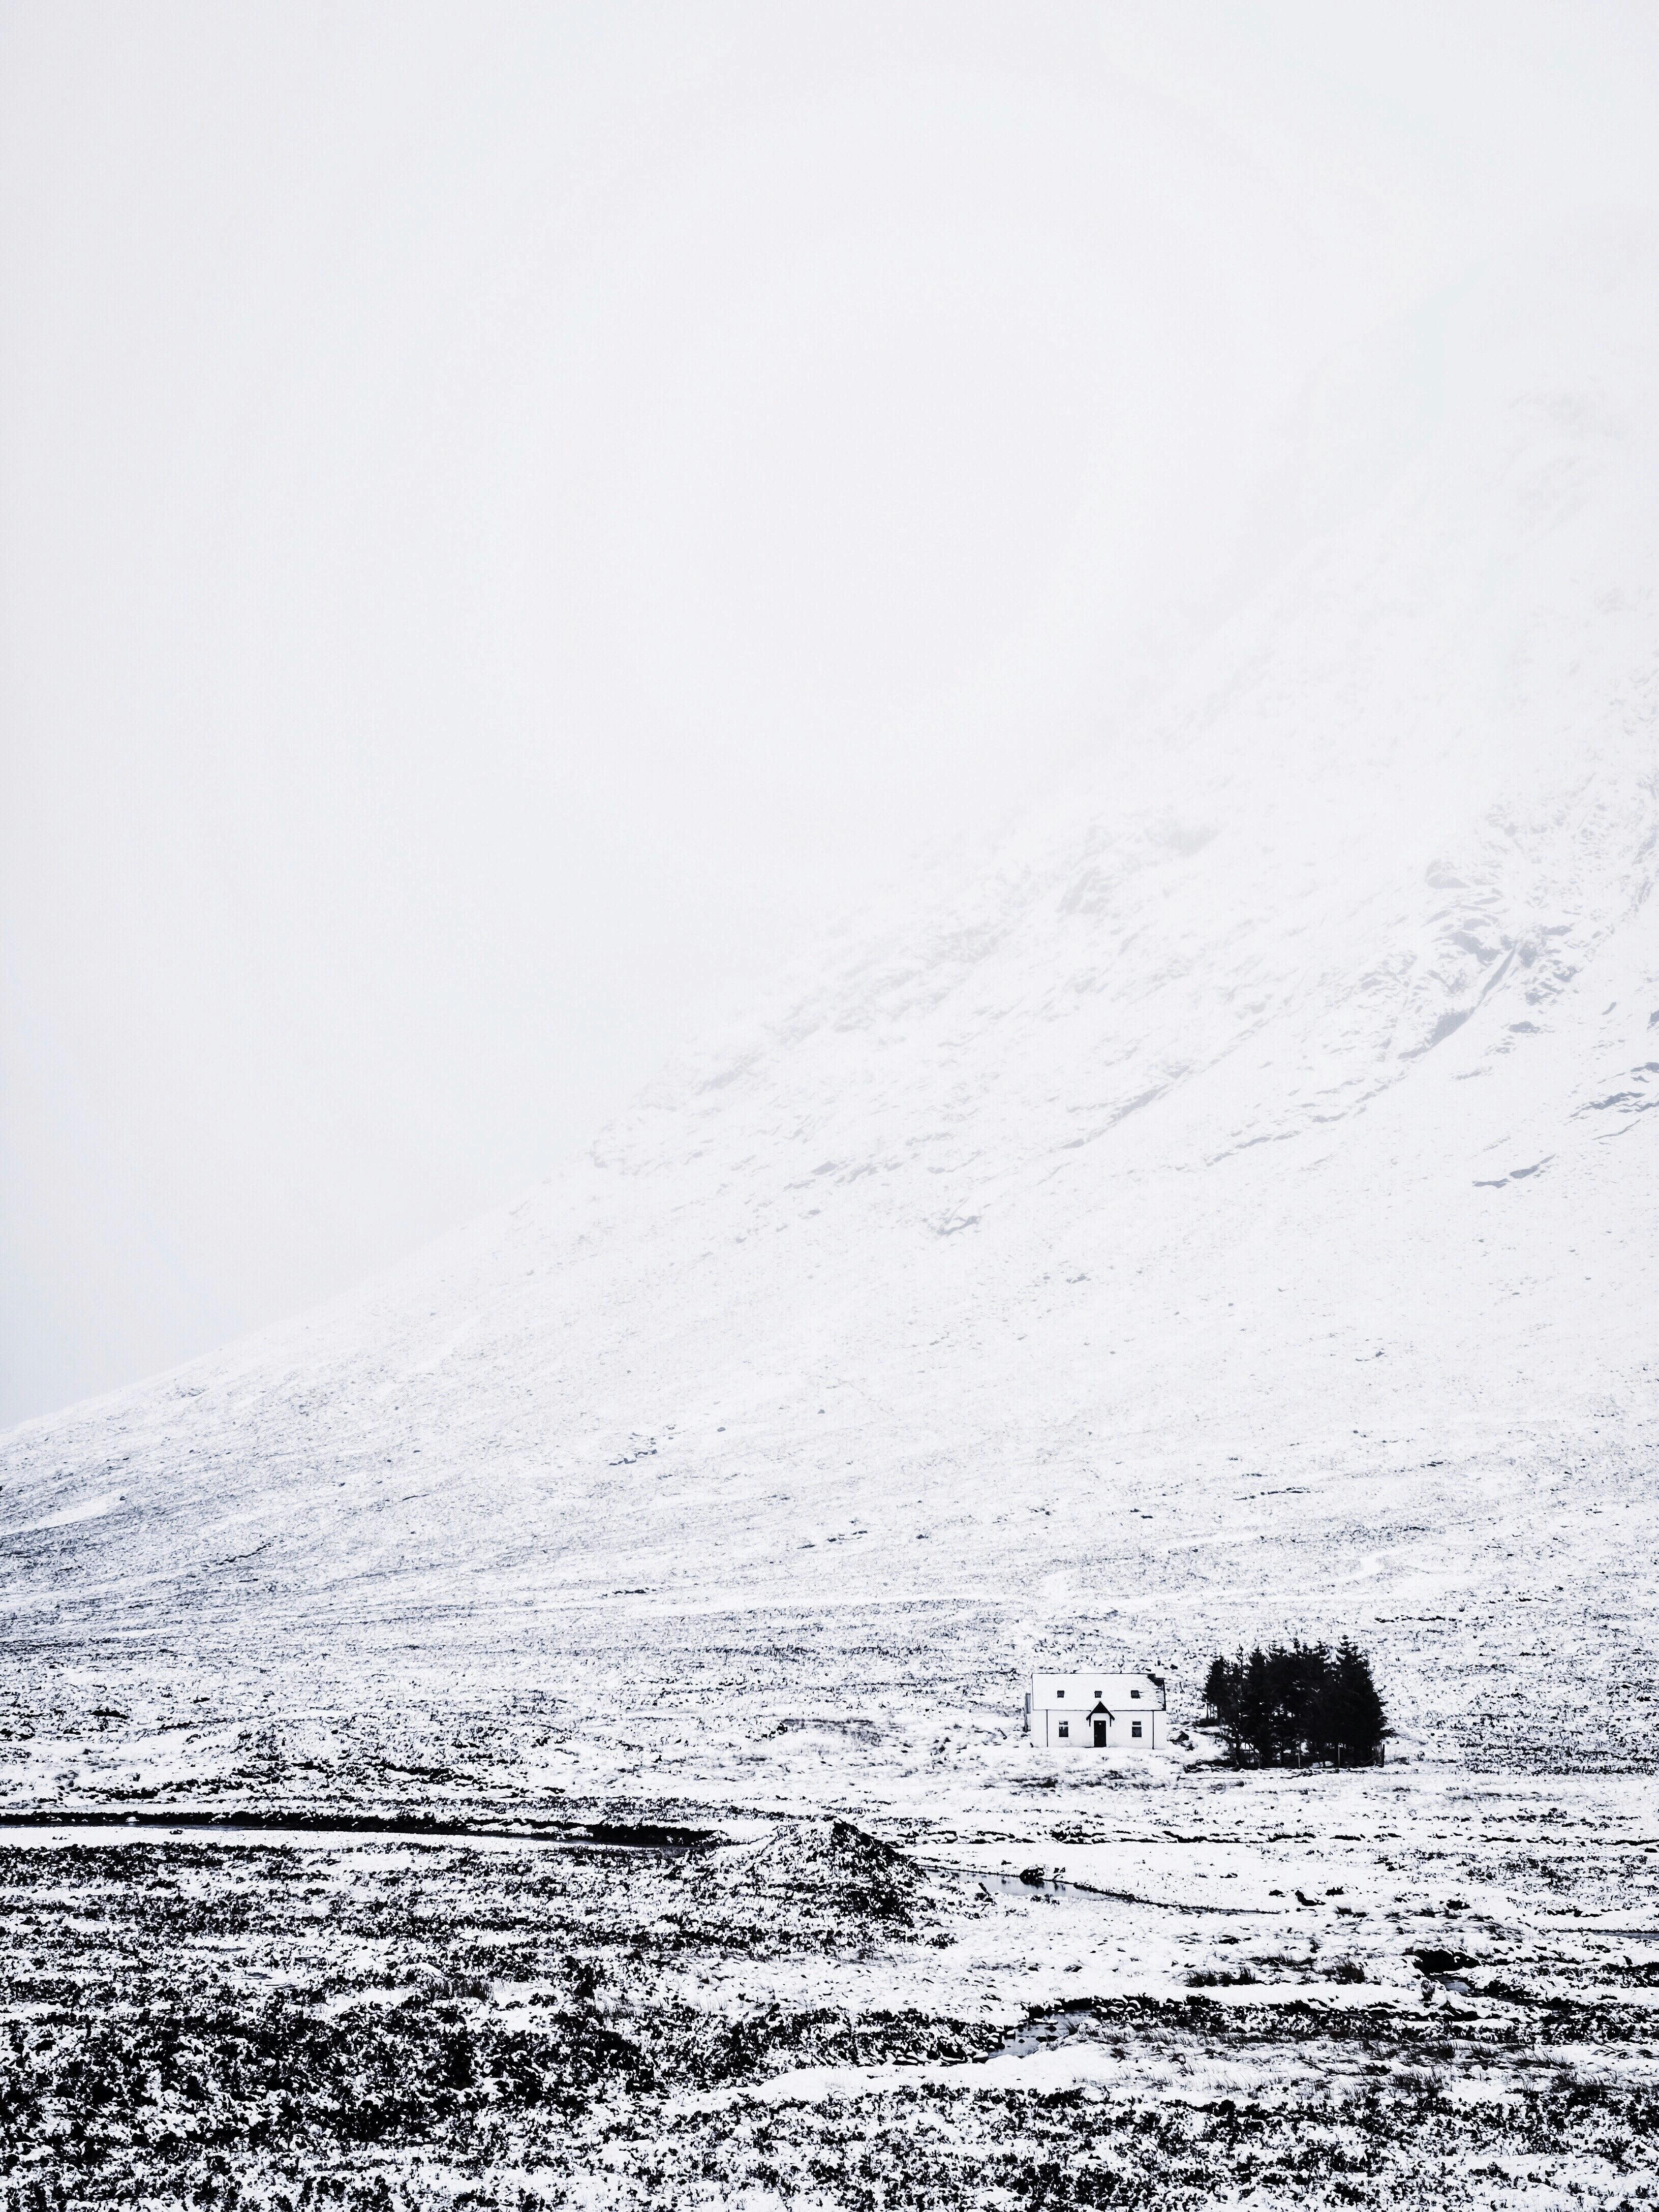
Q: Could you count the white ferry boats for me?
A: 0